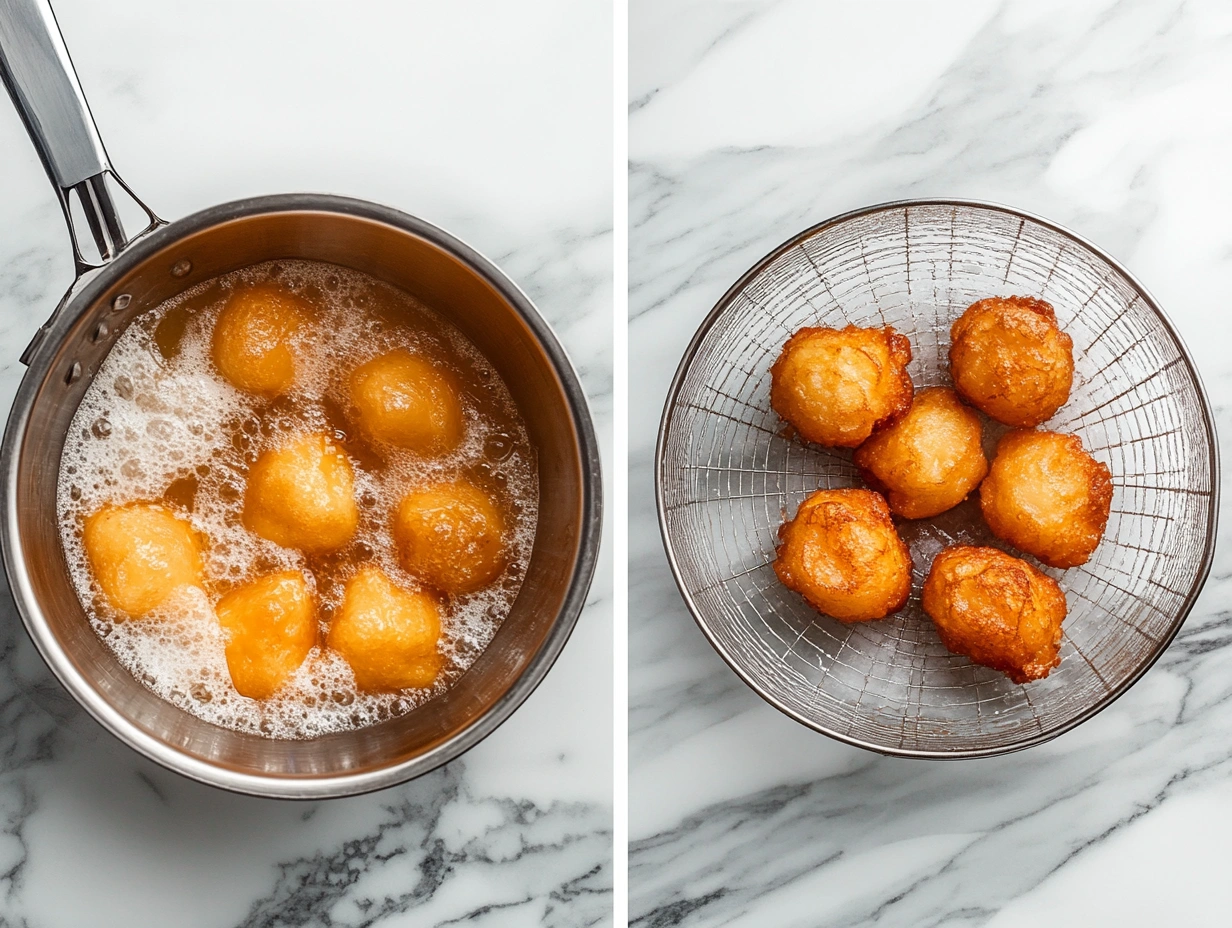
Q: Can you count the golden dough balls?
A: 13